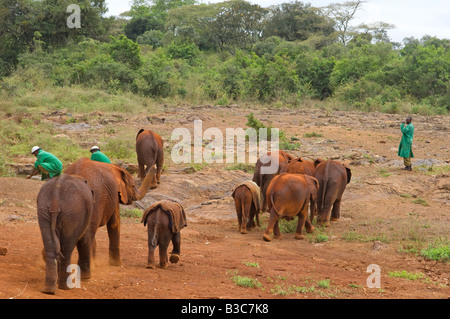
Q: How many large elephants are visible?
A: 7